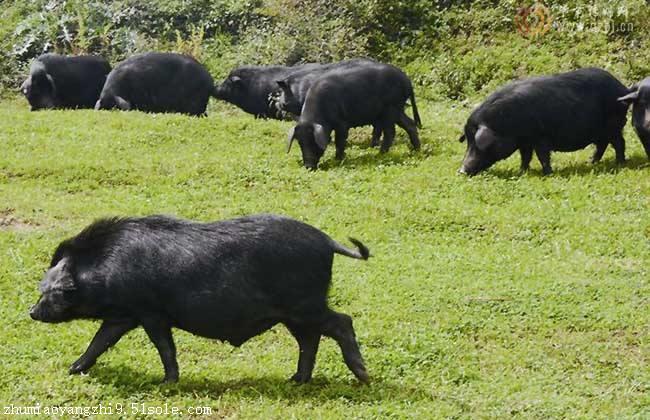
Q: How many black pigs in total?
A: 8